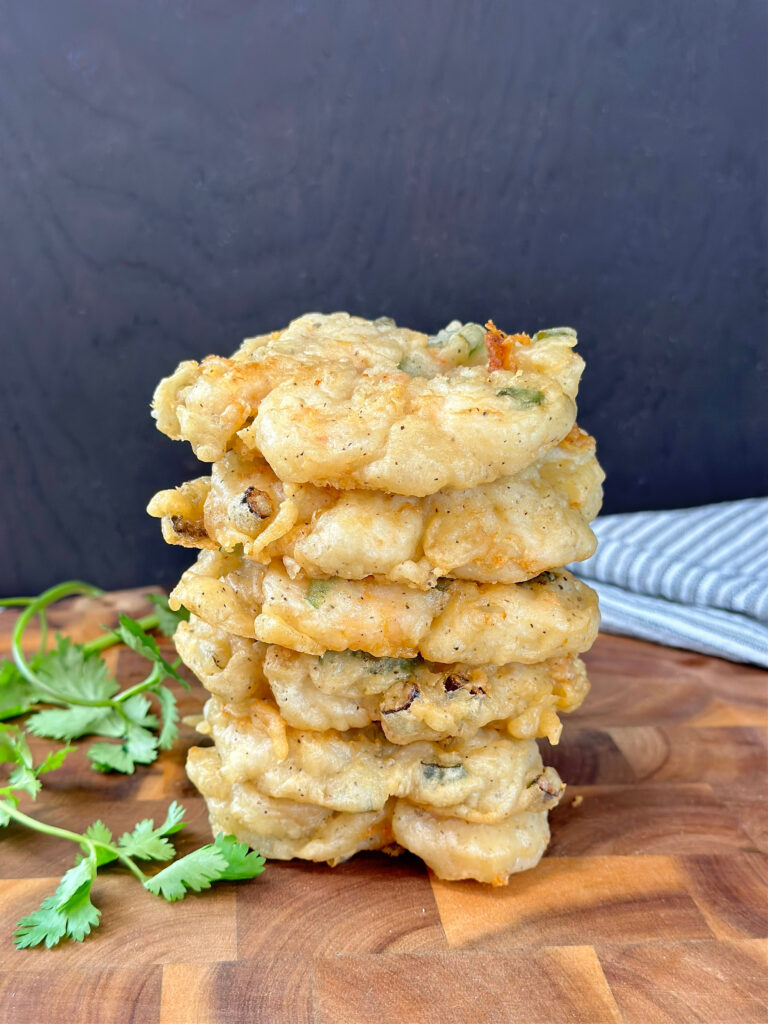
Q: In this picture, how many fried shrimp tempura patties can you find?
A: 6